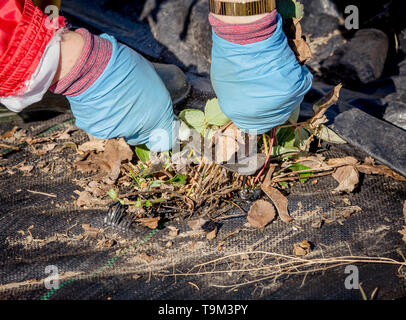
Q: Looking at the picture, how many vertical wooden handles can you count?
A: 0